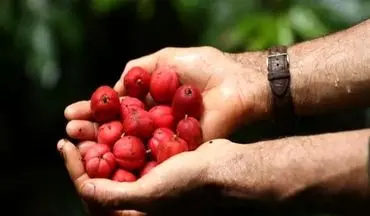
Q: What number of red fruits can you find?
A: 15